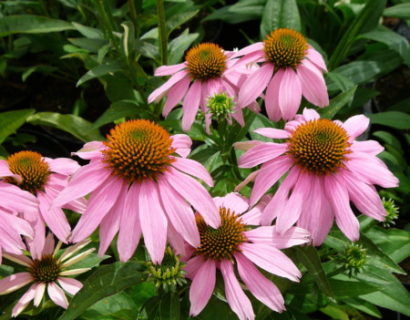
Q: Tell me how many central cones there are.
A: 7